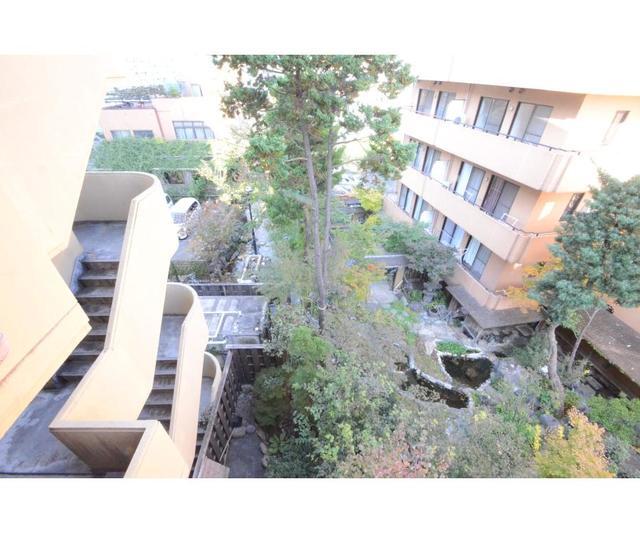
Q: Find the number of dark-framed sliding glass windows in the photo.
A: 12